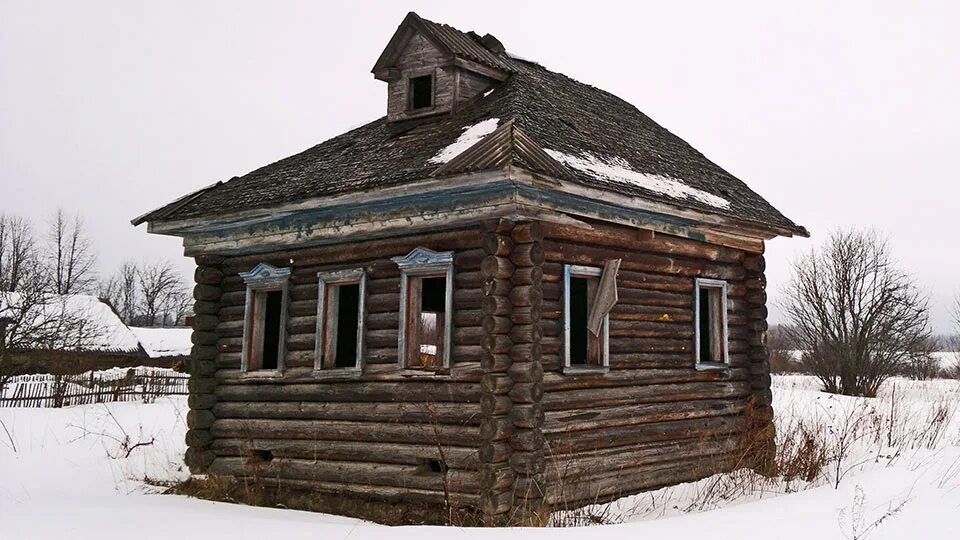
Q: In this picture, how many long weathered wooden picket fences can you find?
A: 1